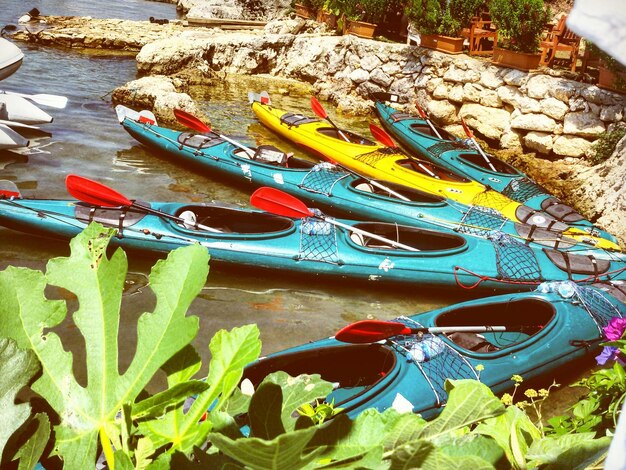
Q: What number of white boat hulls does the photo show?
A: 3